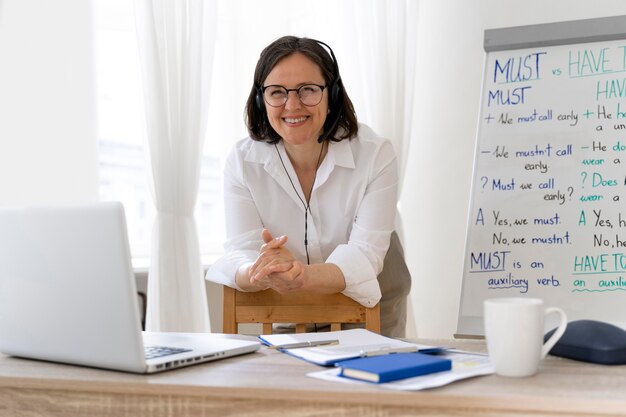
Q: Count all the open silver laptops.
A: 1